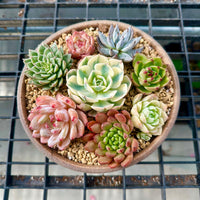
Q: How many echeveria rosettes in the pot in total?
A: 8